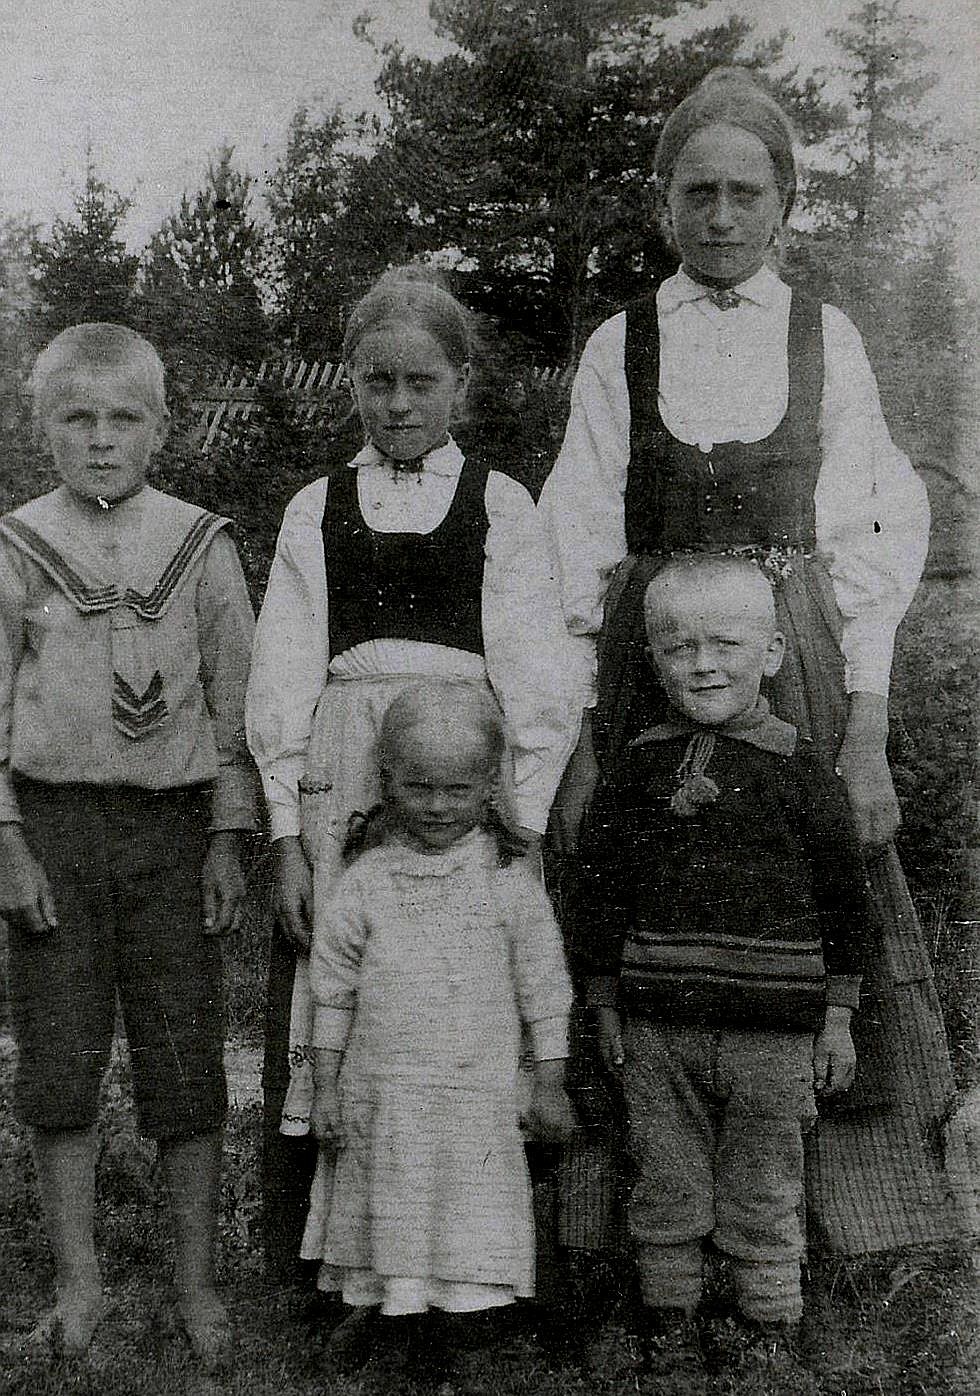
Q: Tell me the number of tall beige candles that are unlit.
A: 0